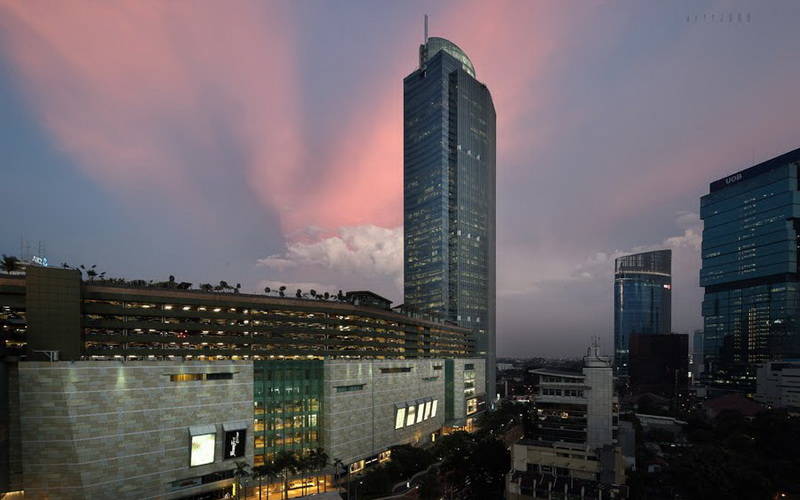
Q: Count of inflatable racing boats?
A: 0